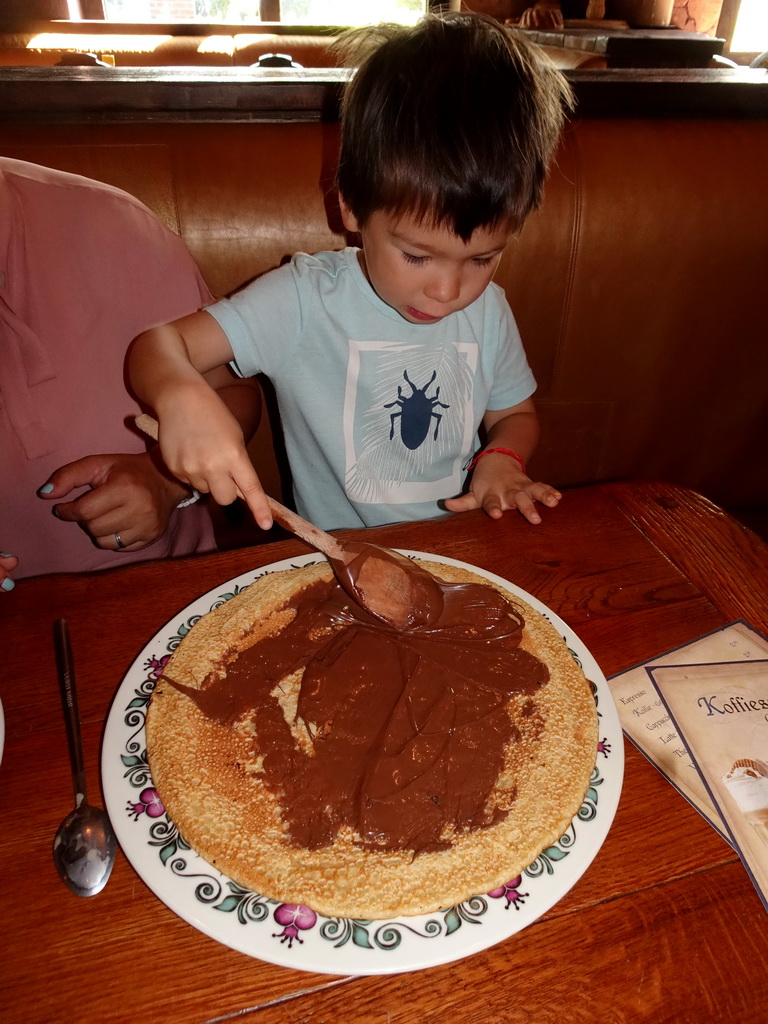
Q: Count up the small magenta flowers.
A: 5